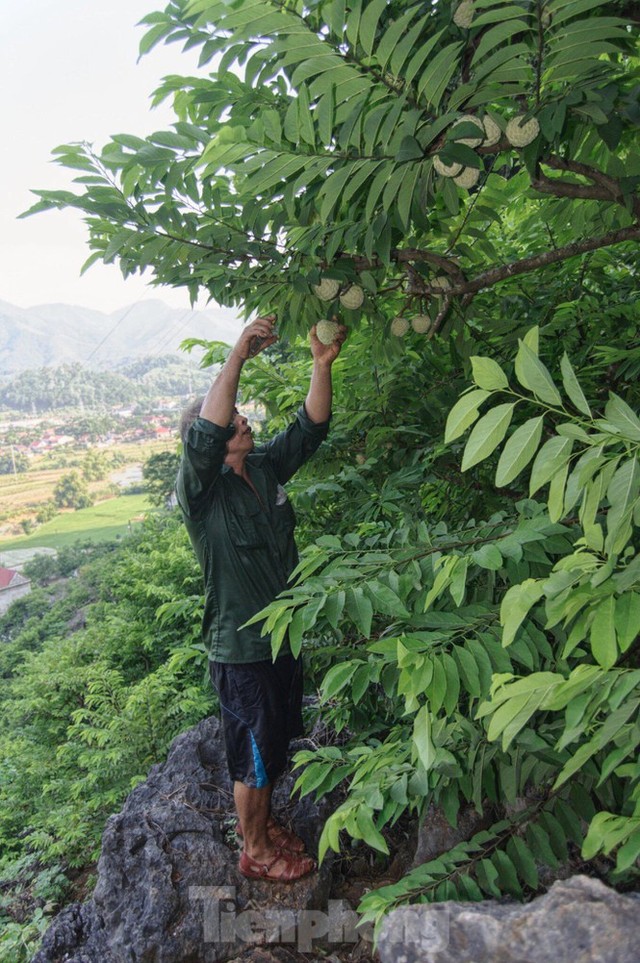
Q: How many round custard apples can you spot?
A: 12